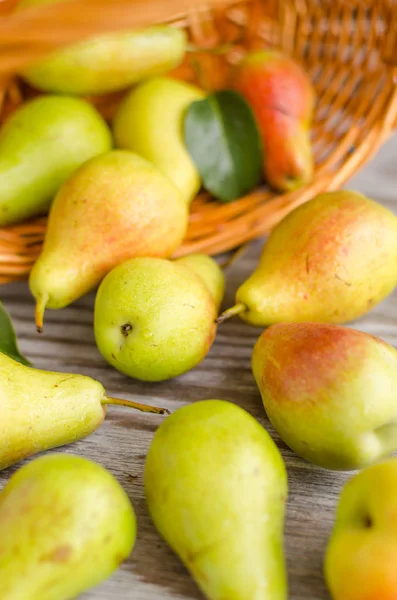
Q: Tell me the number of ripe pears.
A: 12